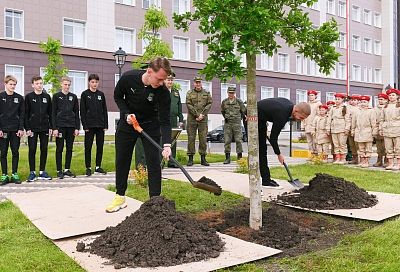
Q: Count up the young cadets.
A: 8